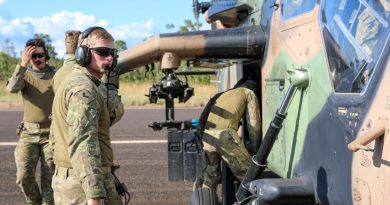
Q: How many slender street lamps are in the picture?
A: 0